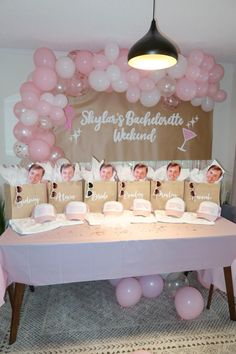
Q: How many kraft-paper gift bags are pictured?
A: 6